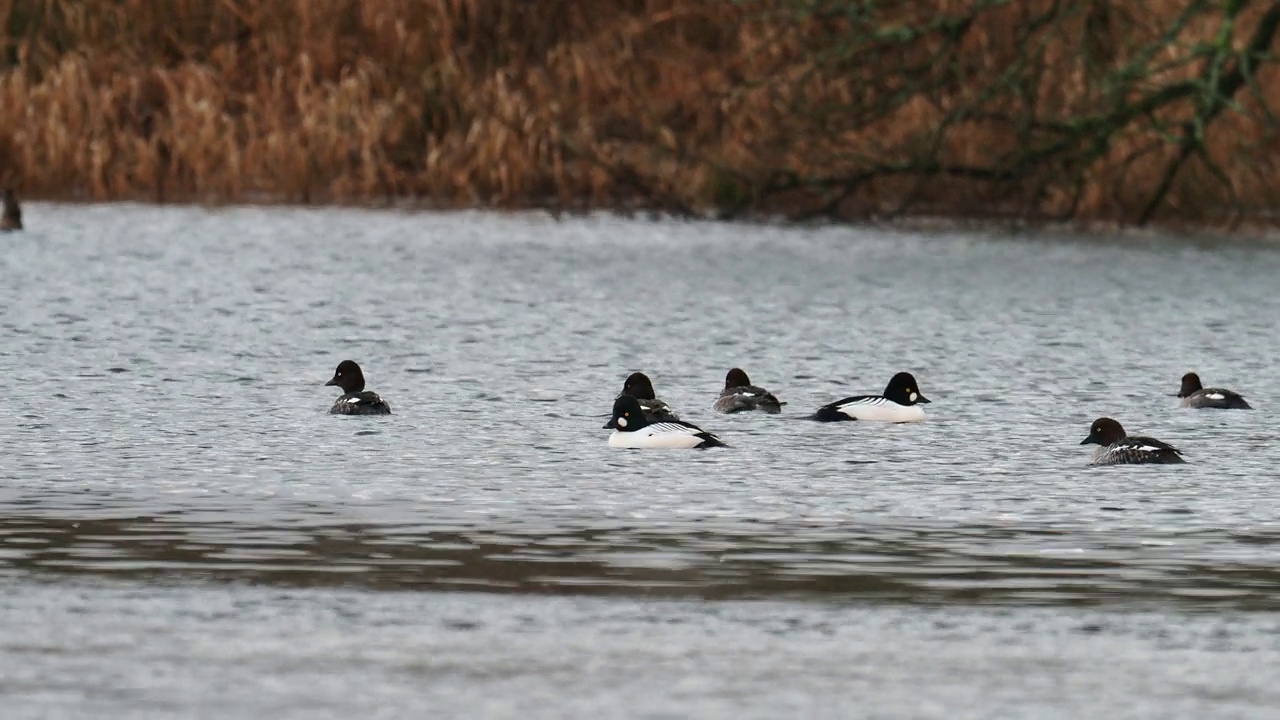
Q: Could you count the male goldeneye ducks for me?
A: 2